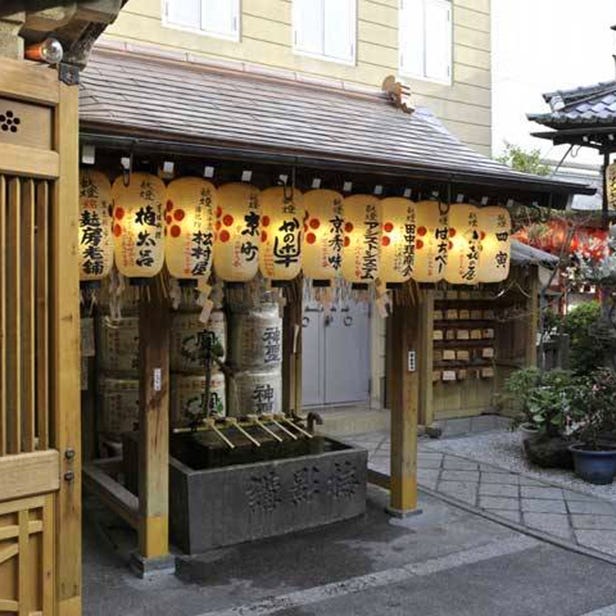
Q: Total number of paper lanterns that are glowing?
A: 11